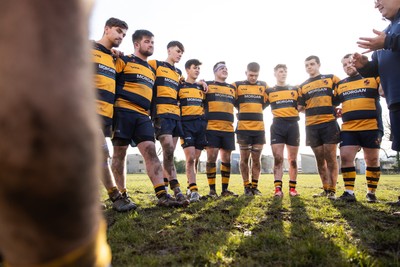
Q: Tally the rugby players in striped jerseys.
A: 9